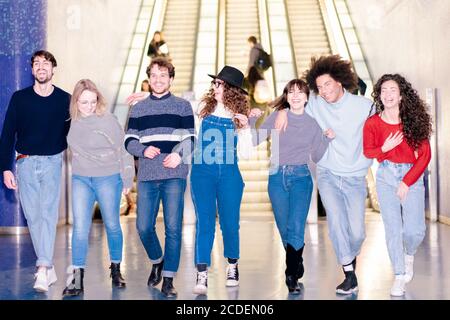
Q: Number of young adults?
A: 7